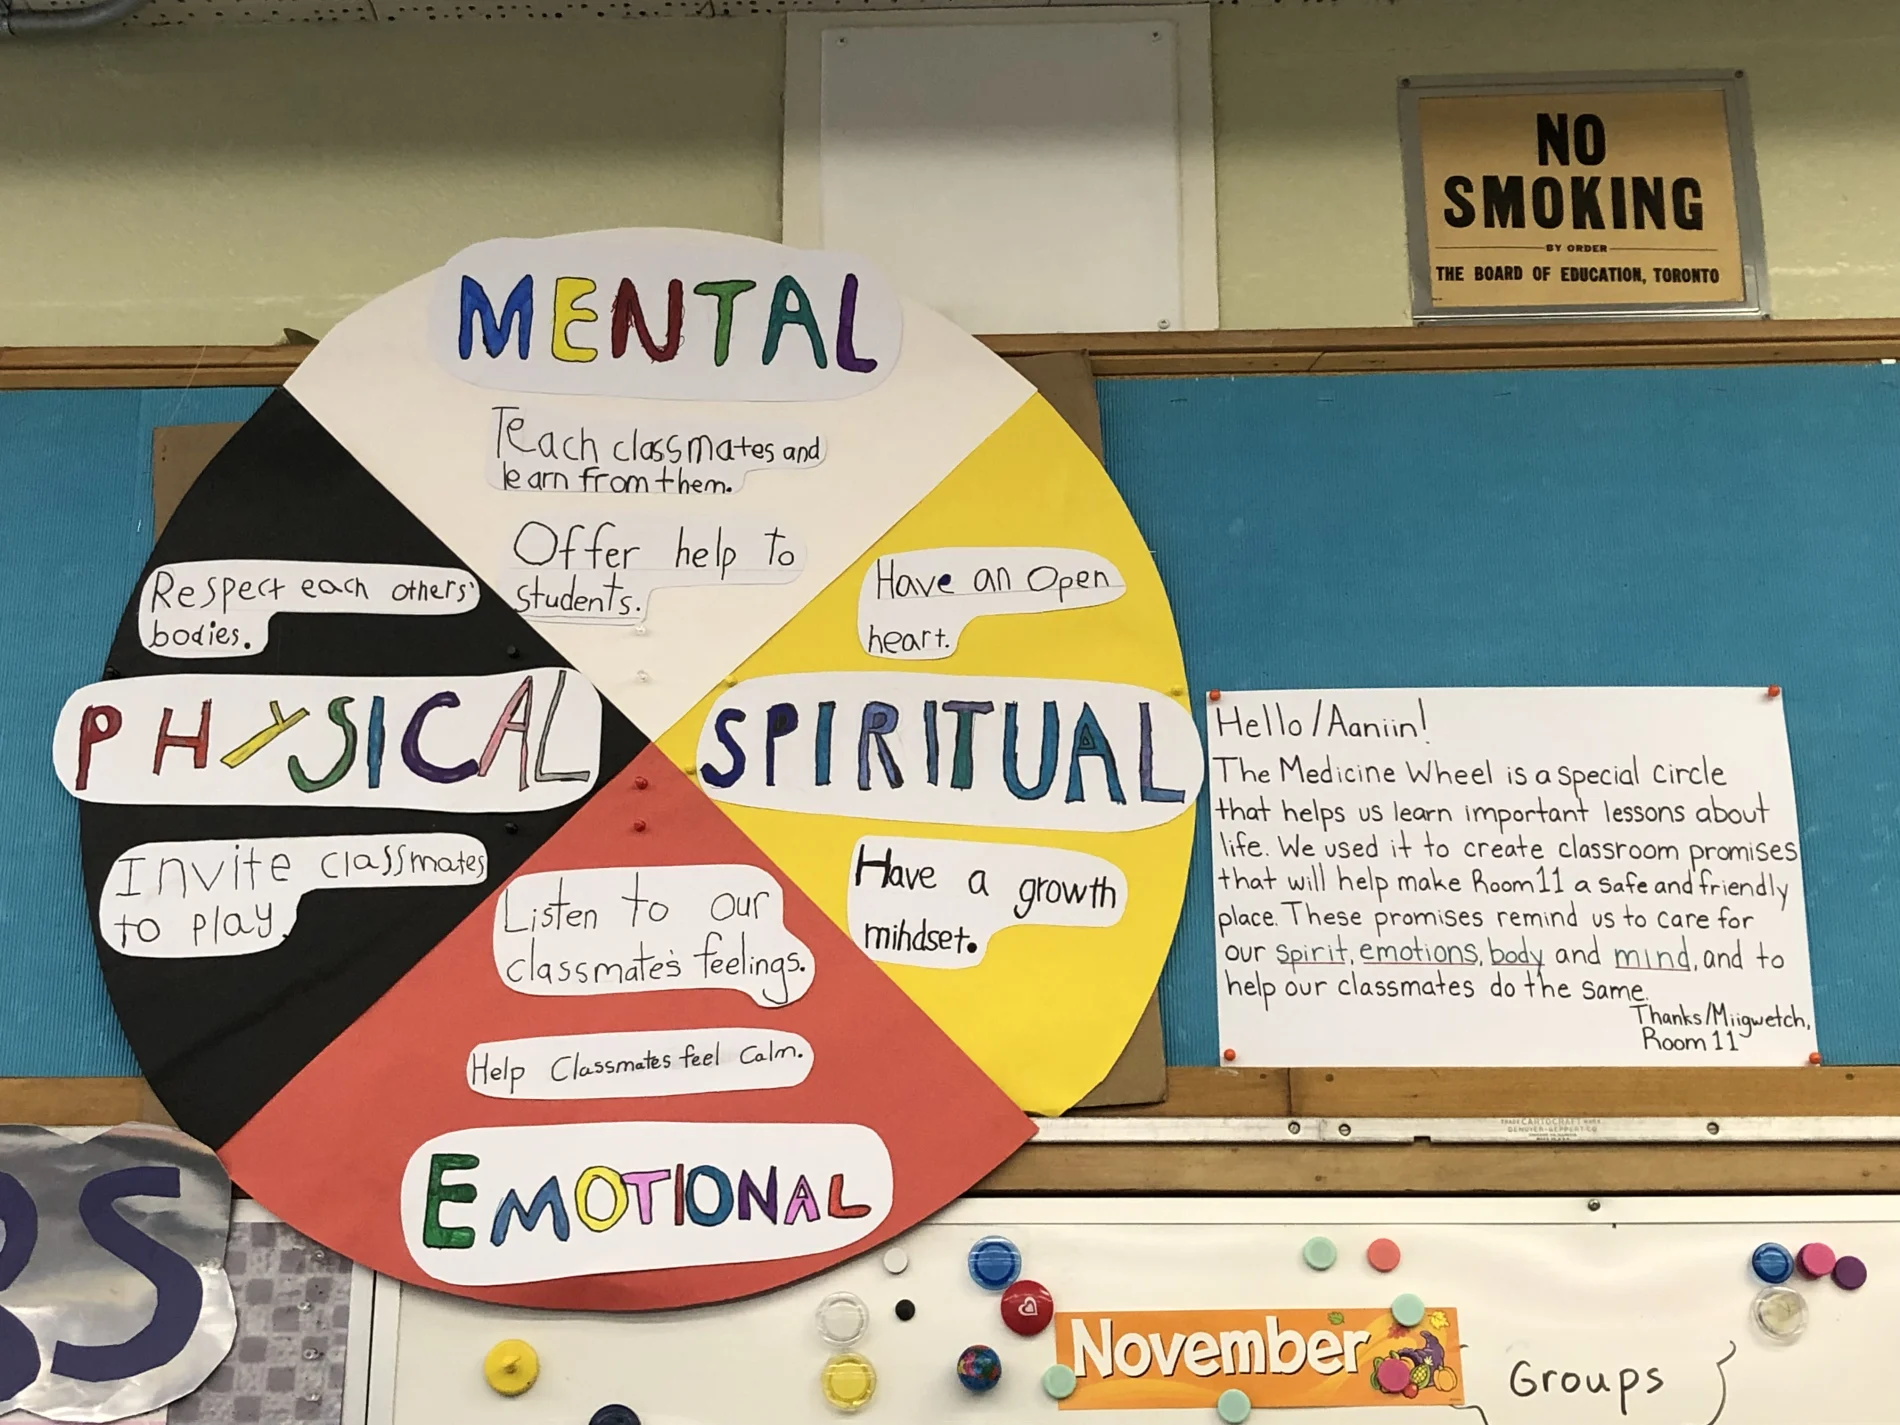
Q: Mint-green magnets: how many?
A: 4